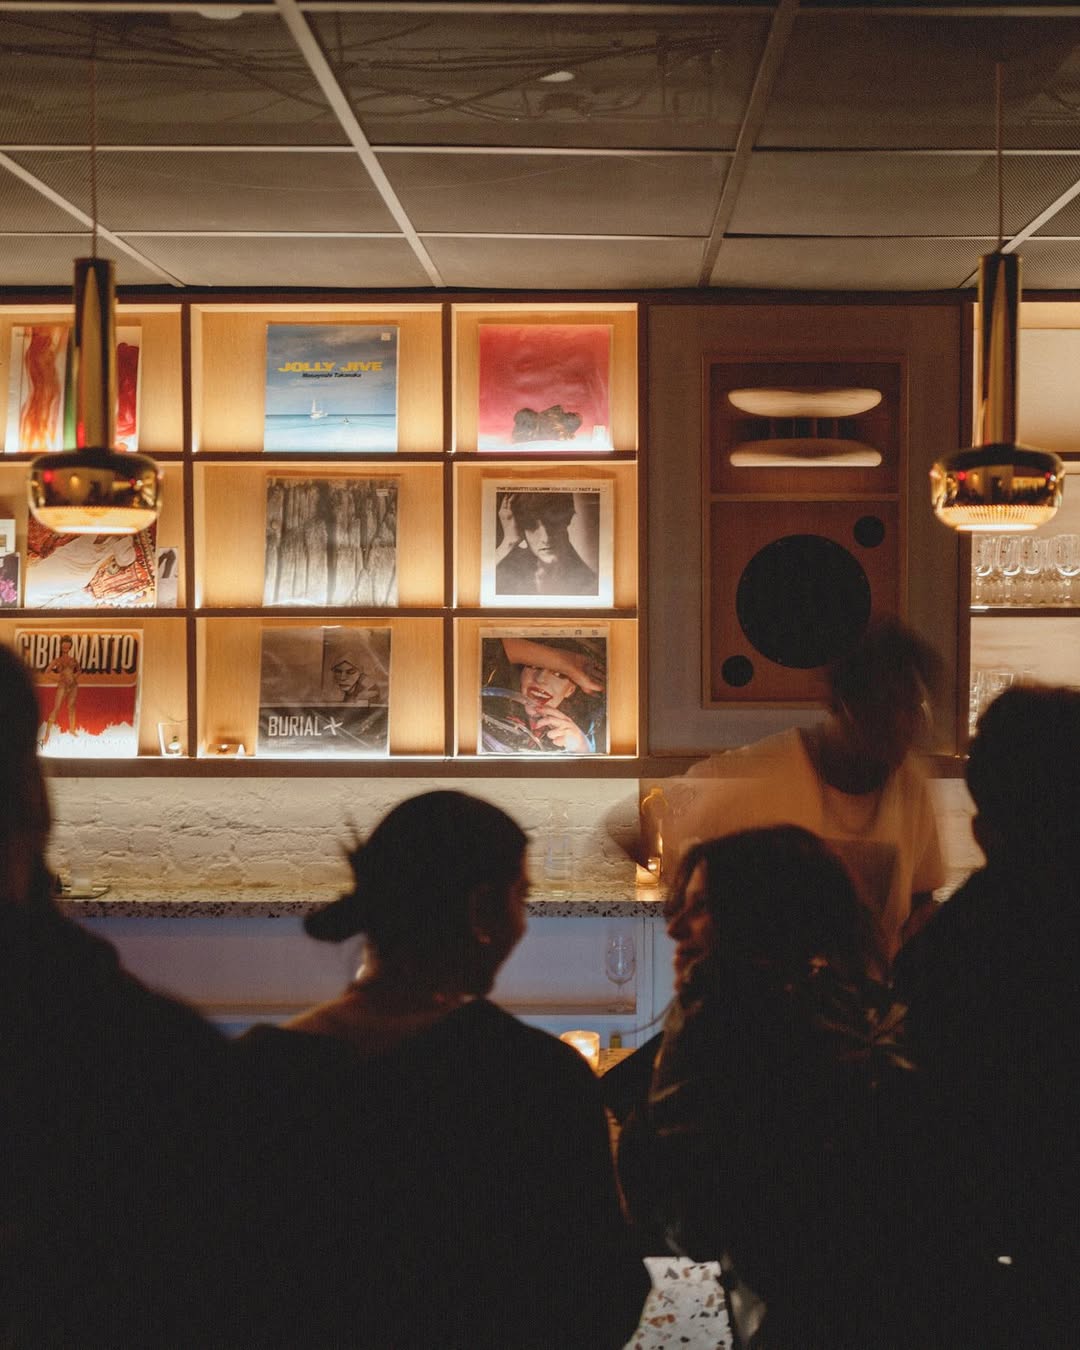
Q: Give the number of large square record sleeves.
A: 9